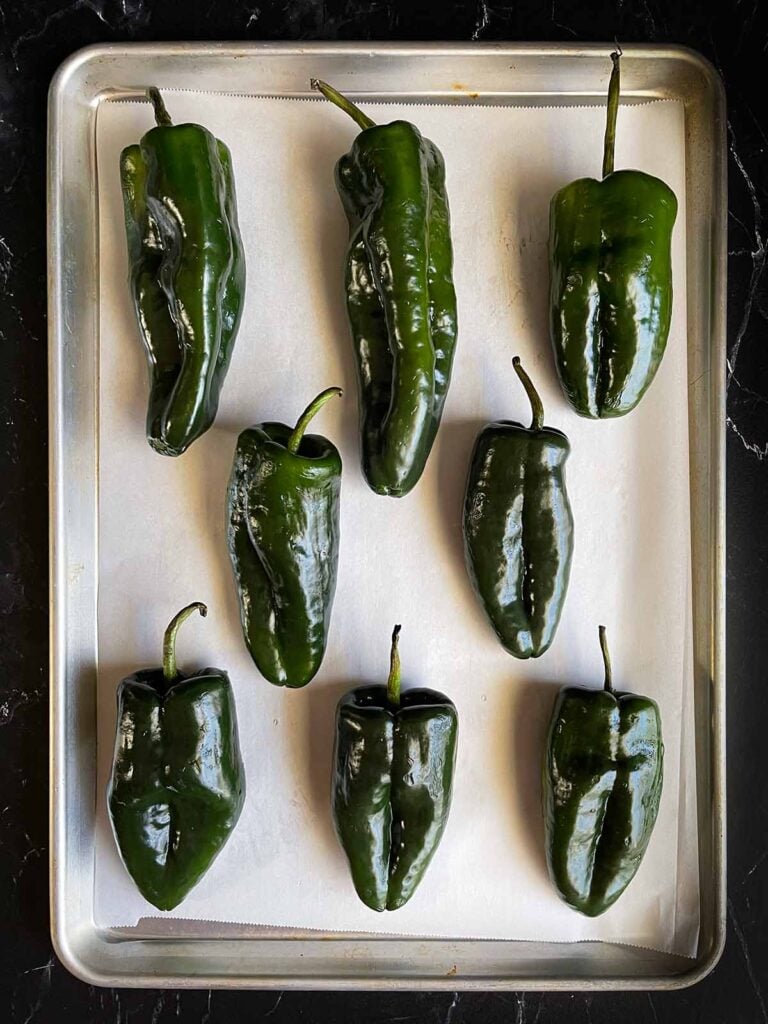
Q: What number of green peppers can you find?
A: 8